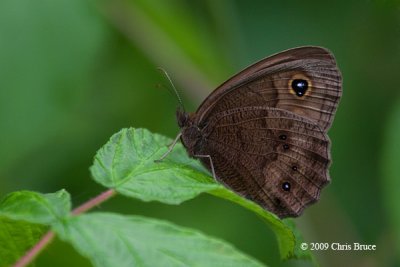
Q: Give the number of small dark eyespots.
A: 4